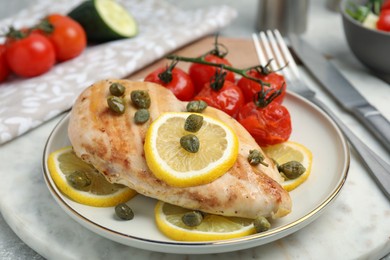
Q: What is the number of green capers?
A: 13